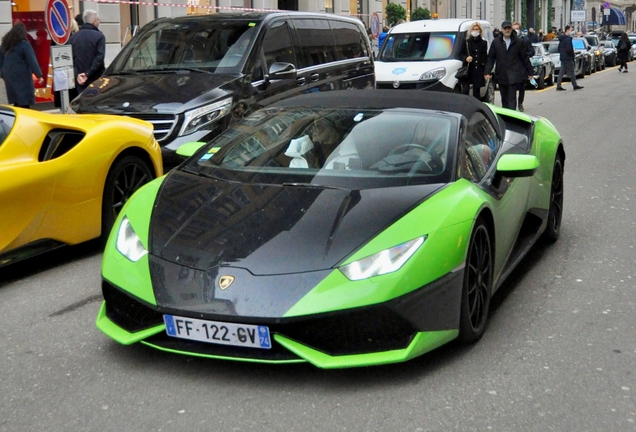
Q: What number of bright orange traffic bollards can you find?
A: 0